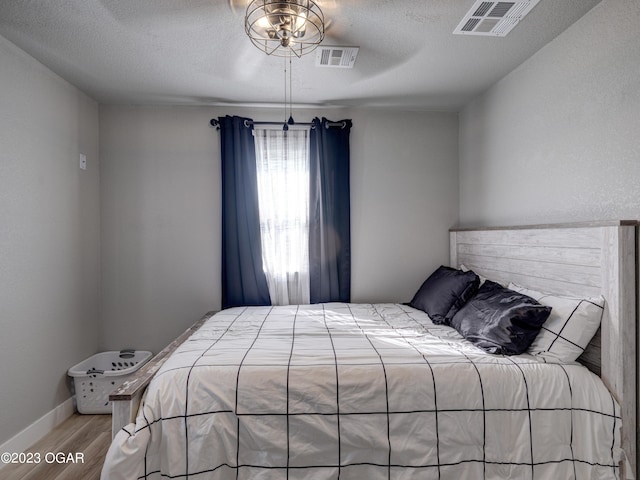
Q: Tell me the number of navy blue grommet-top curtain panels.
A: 2